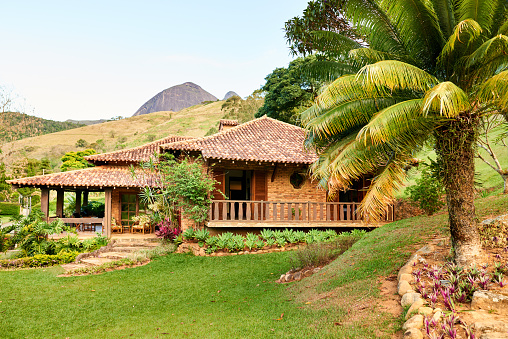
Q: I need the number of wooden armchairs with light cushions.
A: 2